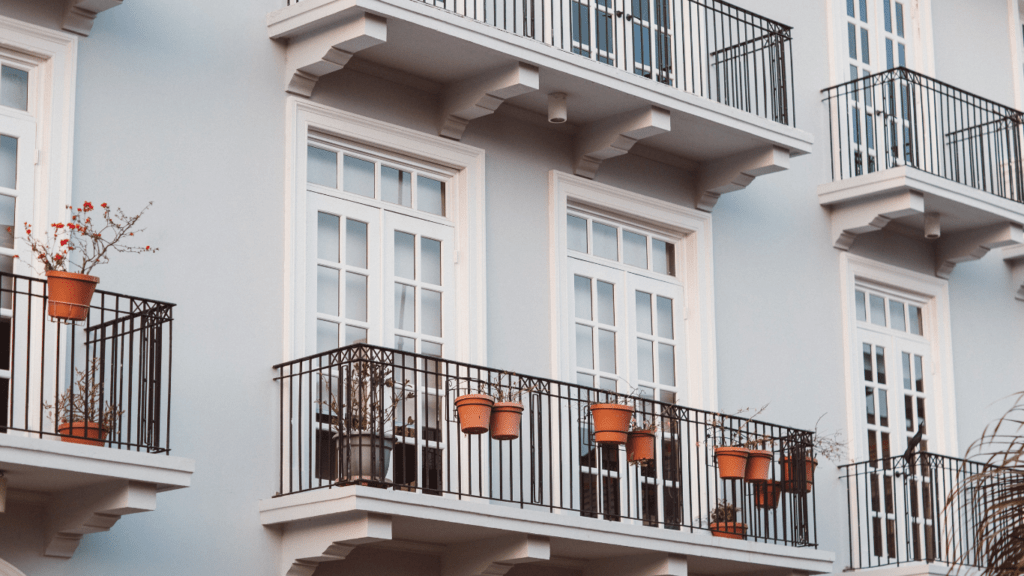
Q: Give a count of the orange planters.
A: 11